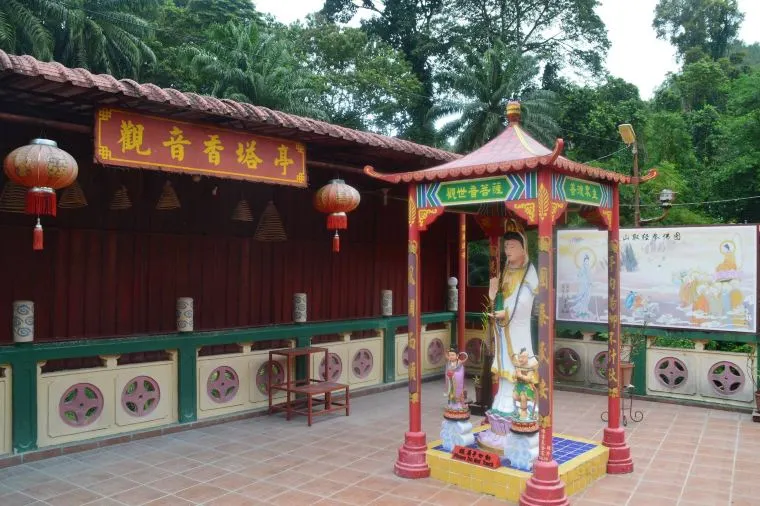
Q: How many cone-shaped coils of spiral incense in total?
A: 6